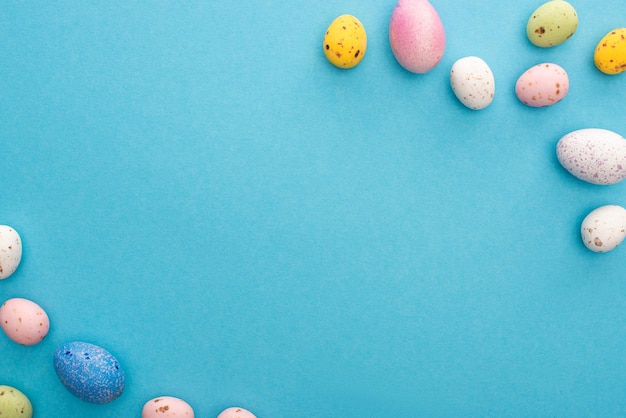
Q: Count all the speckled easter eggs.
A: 14